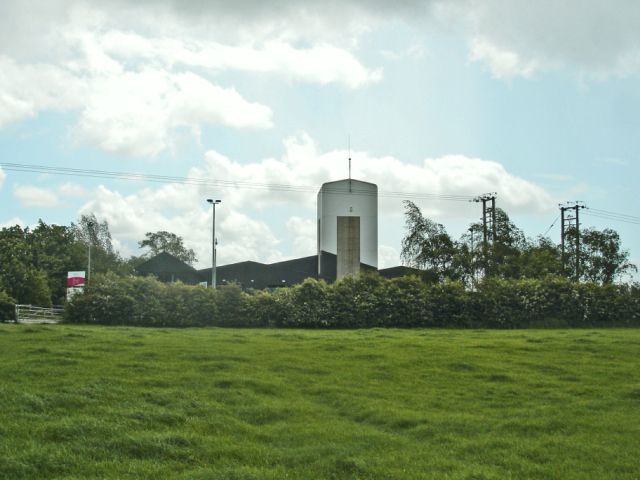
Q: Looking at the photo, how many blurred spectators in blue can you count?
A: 0